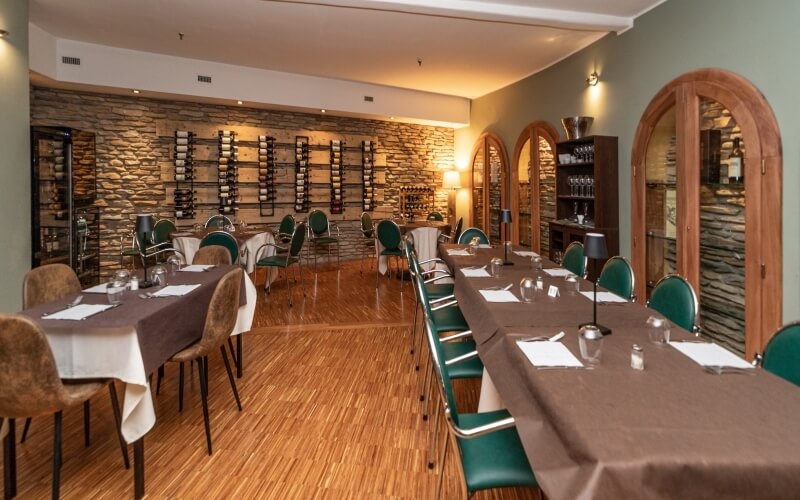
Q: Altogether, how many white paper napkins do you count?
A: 13